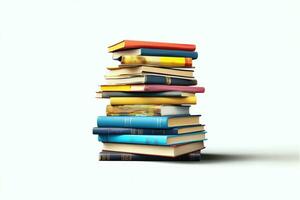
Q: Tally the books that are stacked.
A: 14